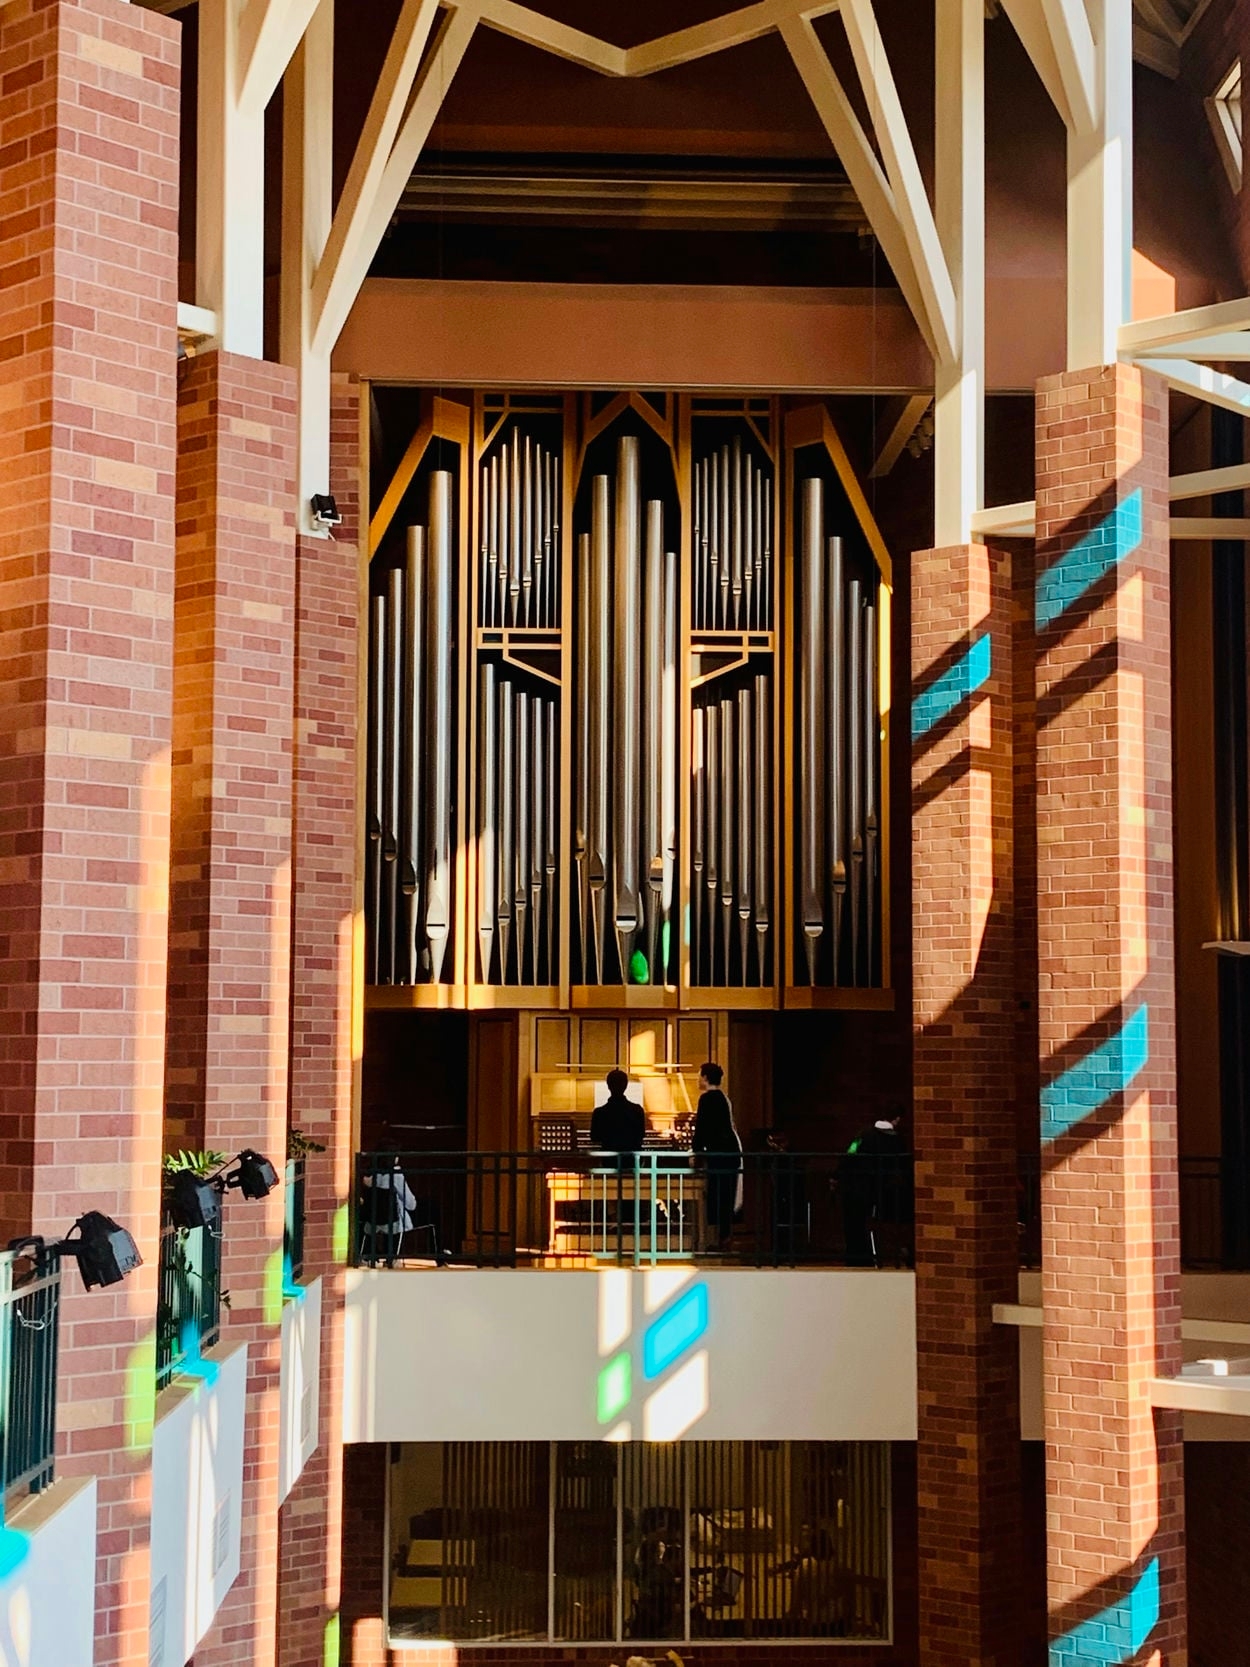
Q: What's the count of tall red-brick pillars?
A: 5